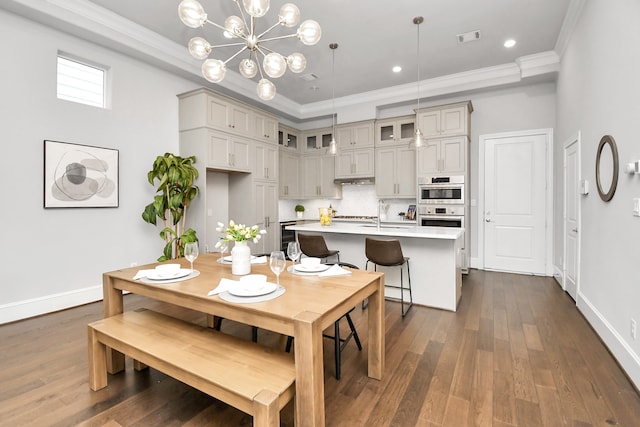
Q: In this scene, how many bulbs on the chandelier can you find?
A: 11